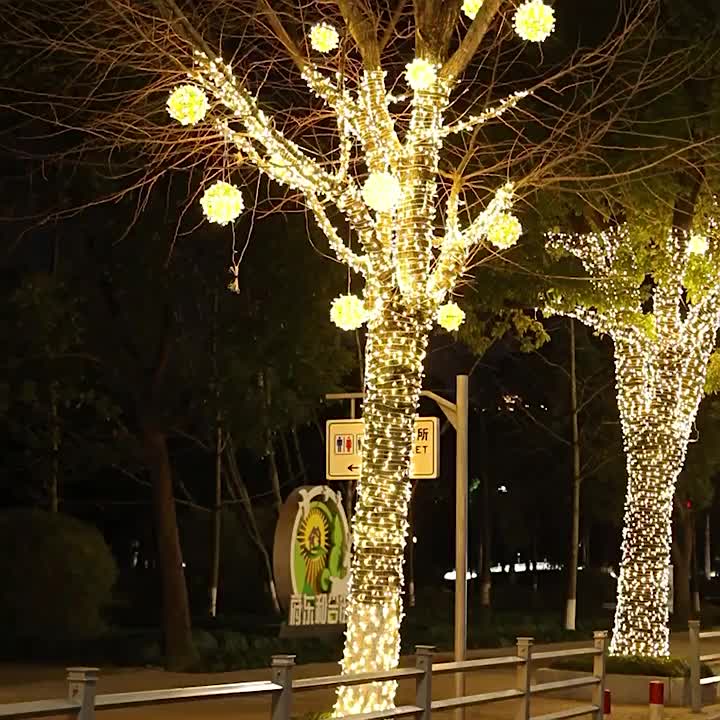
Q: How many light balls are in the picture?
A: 11